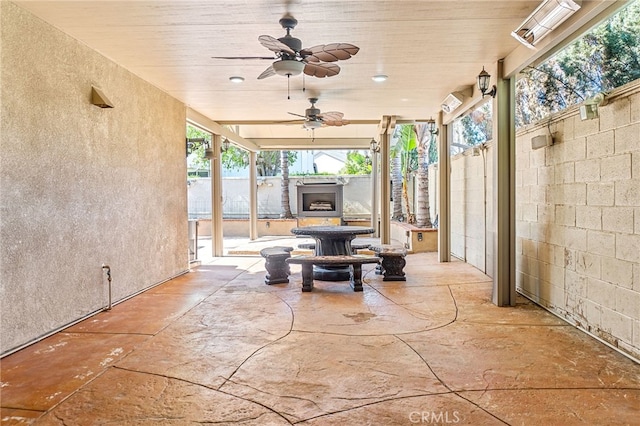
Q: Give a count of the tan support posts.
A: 6